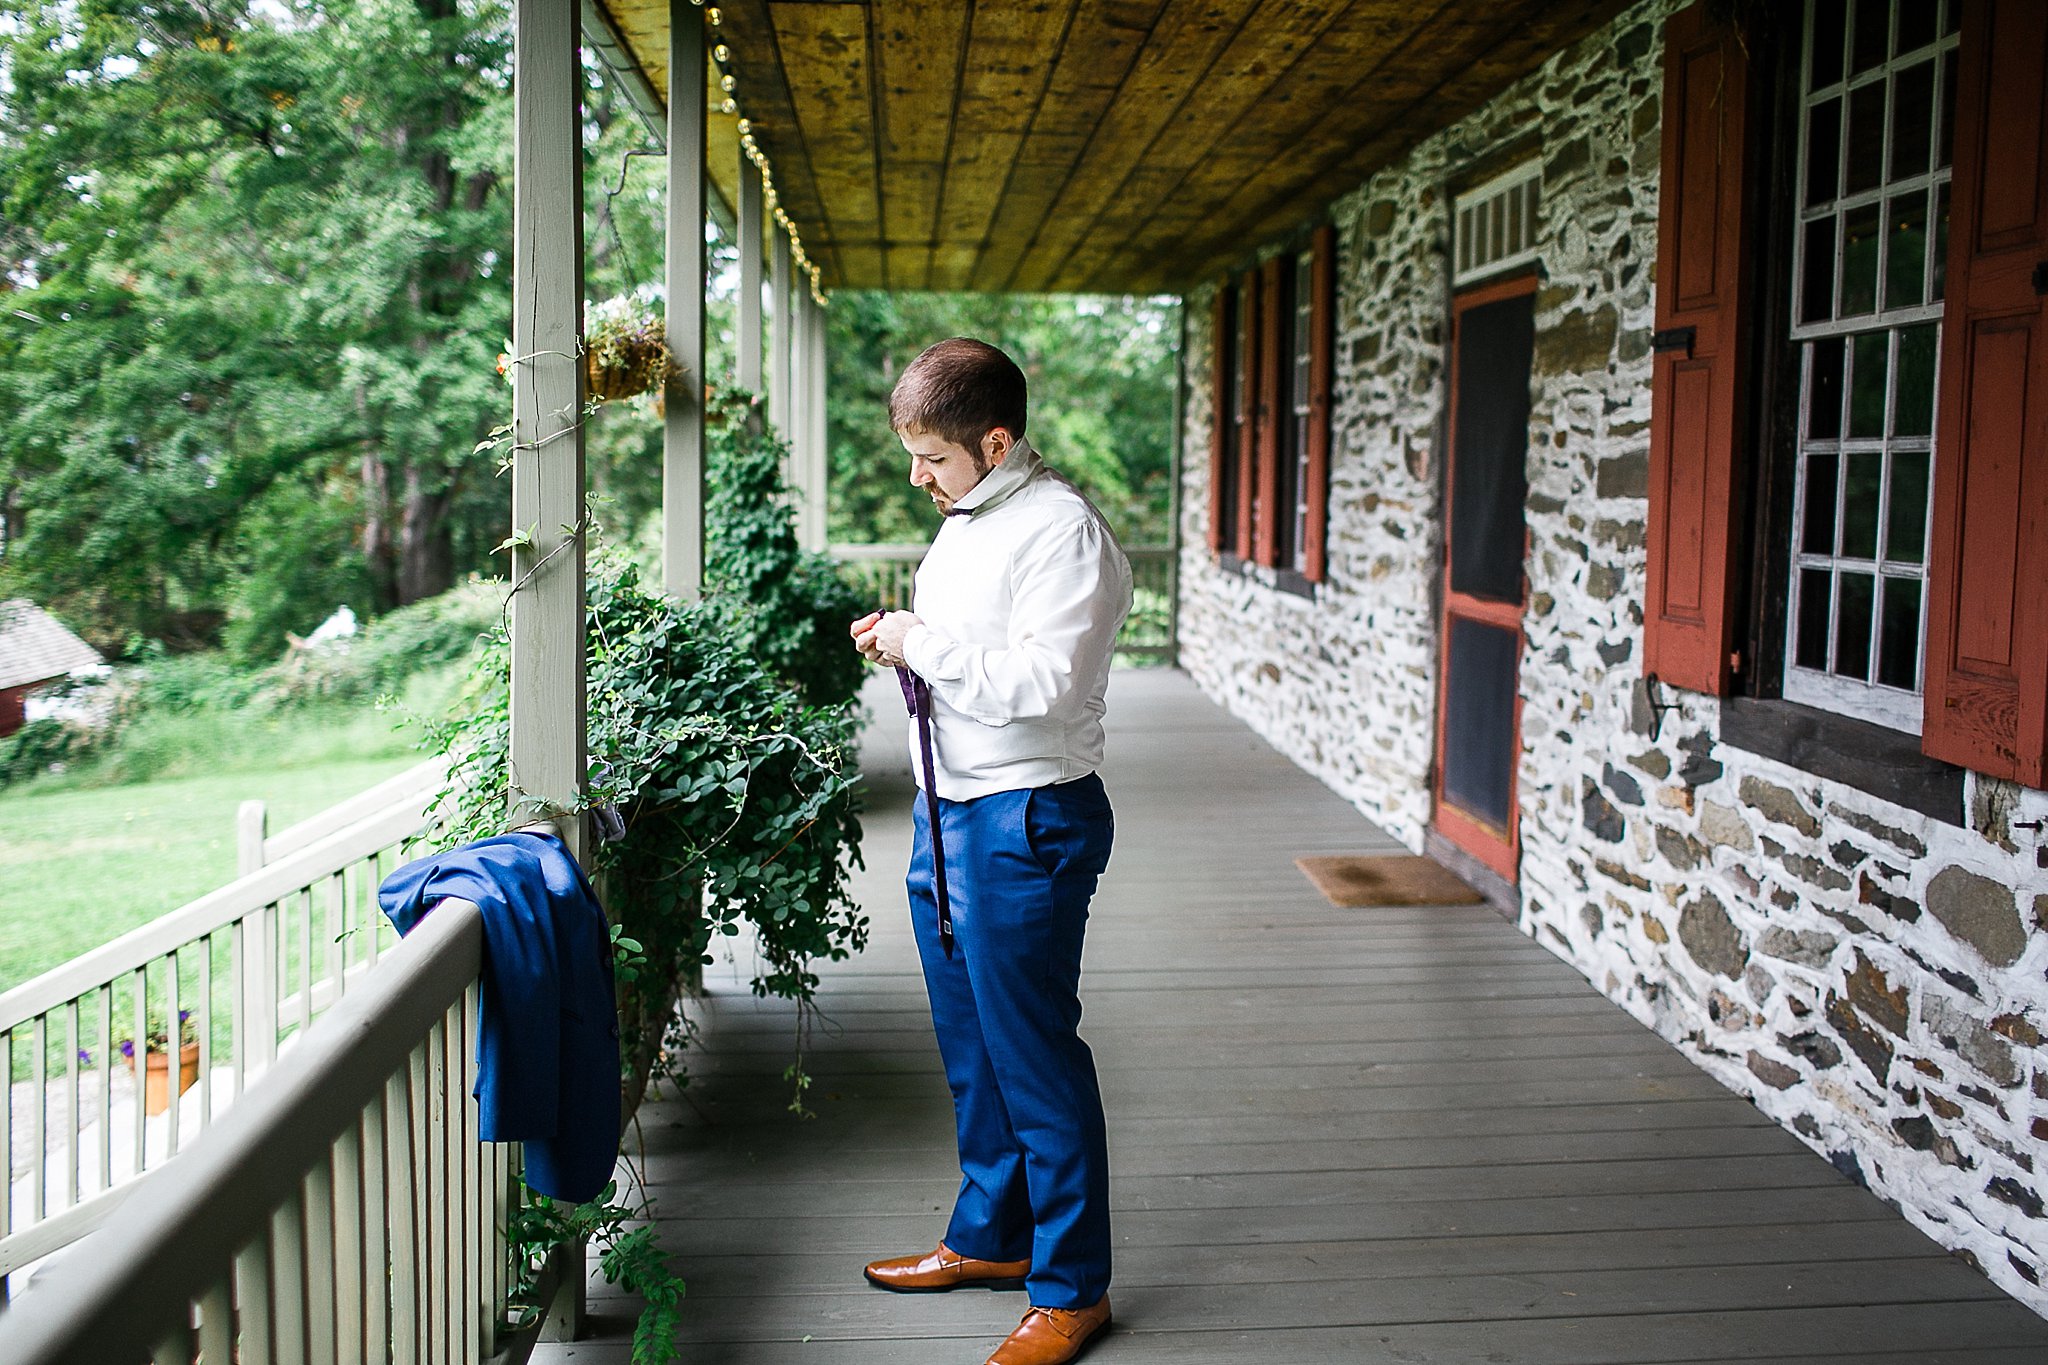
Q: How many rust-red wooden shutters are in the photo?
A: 6